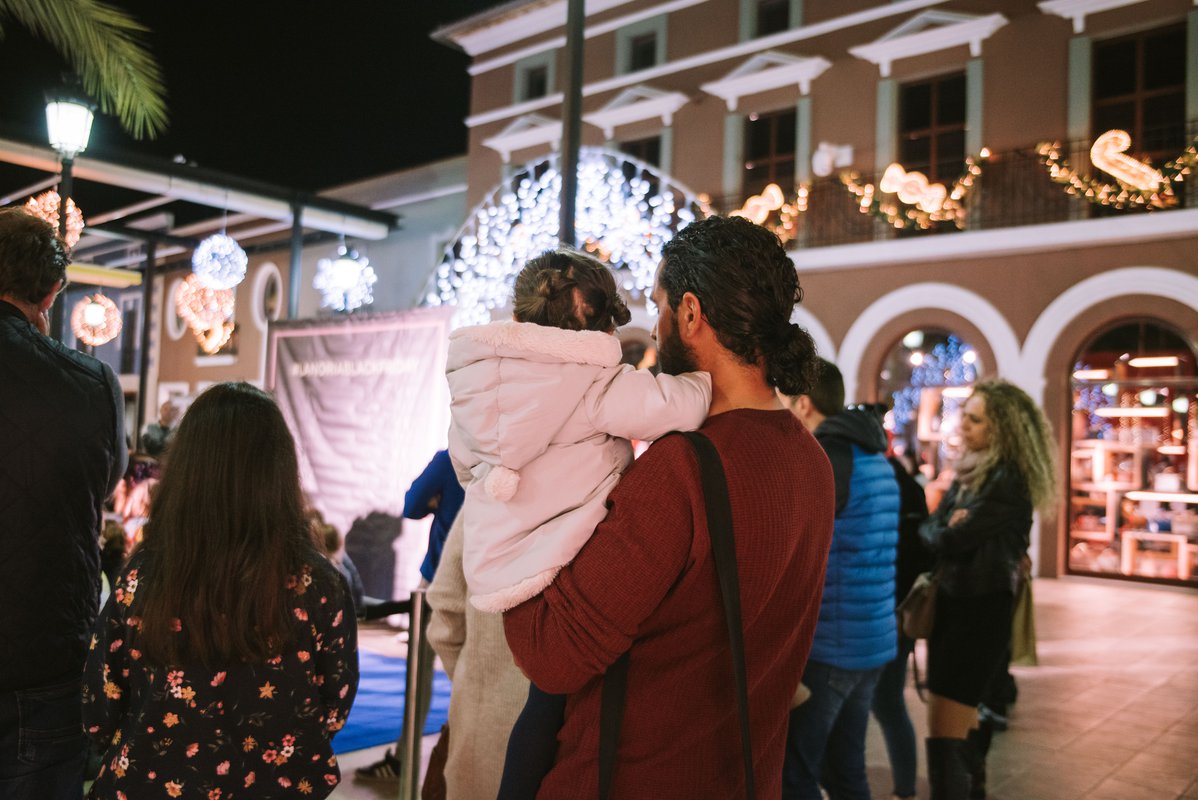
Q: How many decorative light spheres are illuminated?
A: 5